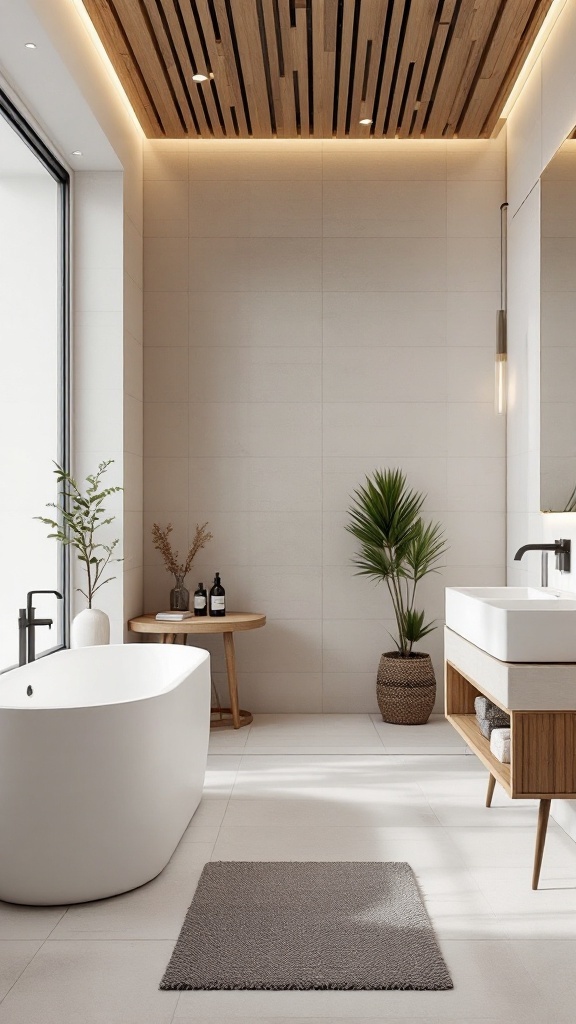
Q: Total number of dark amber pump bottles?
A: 2